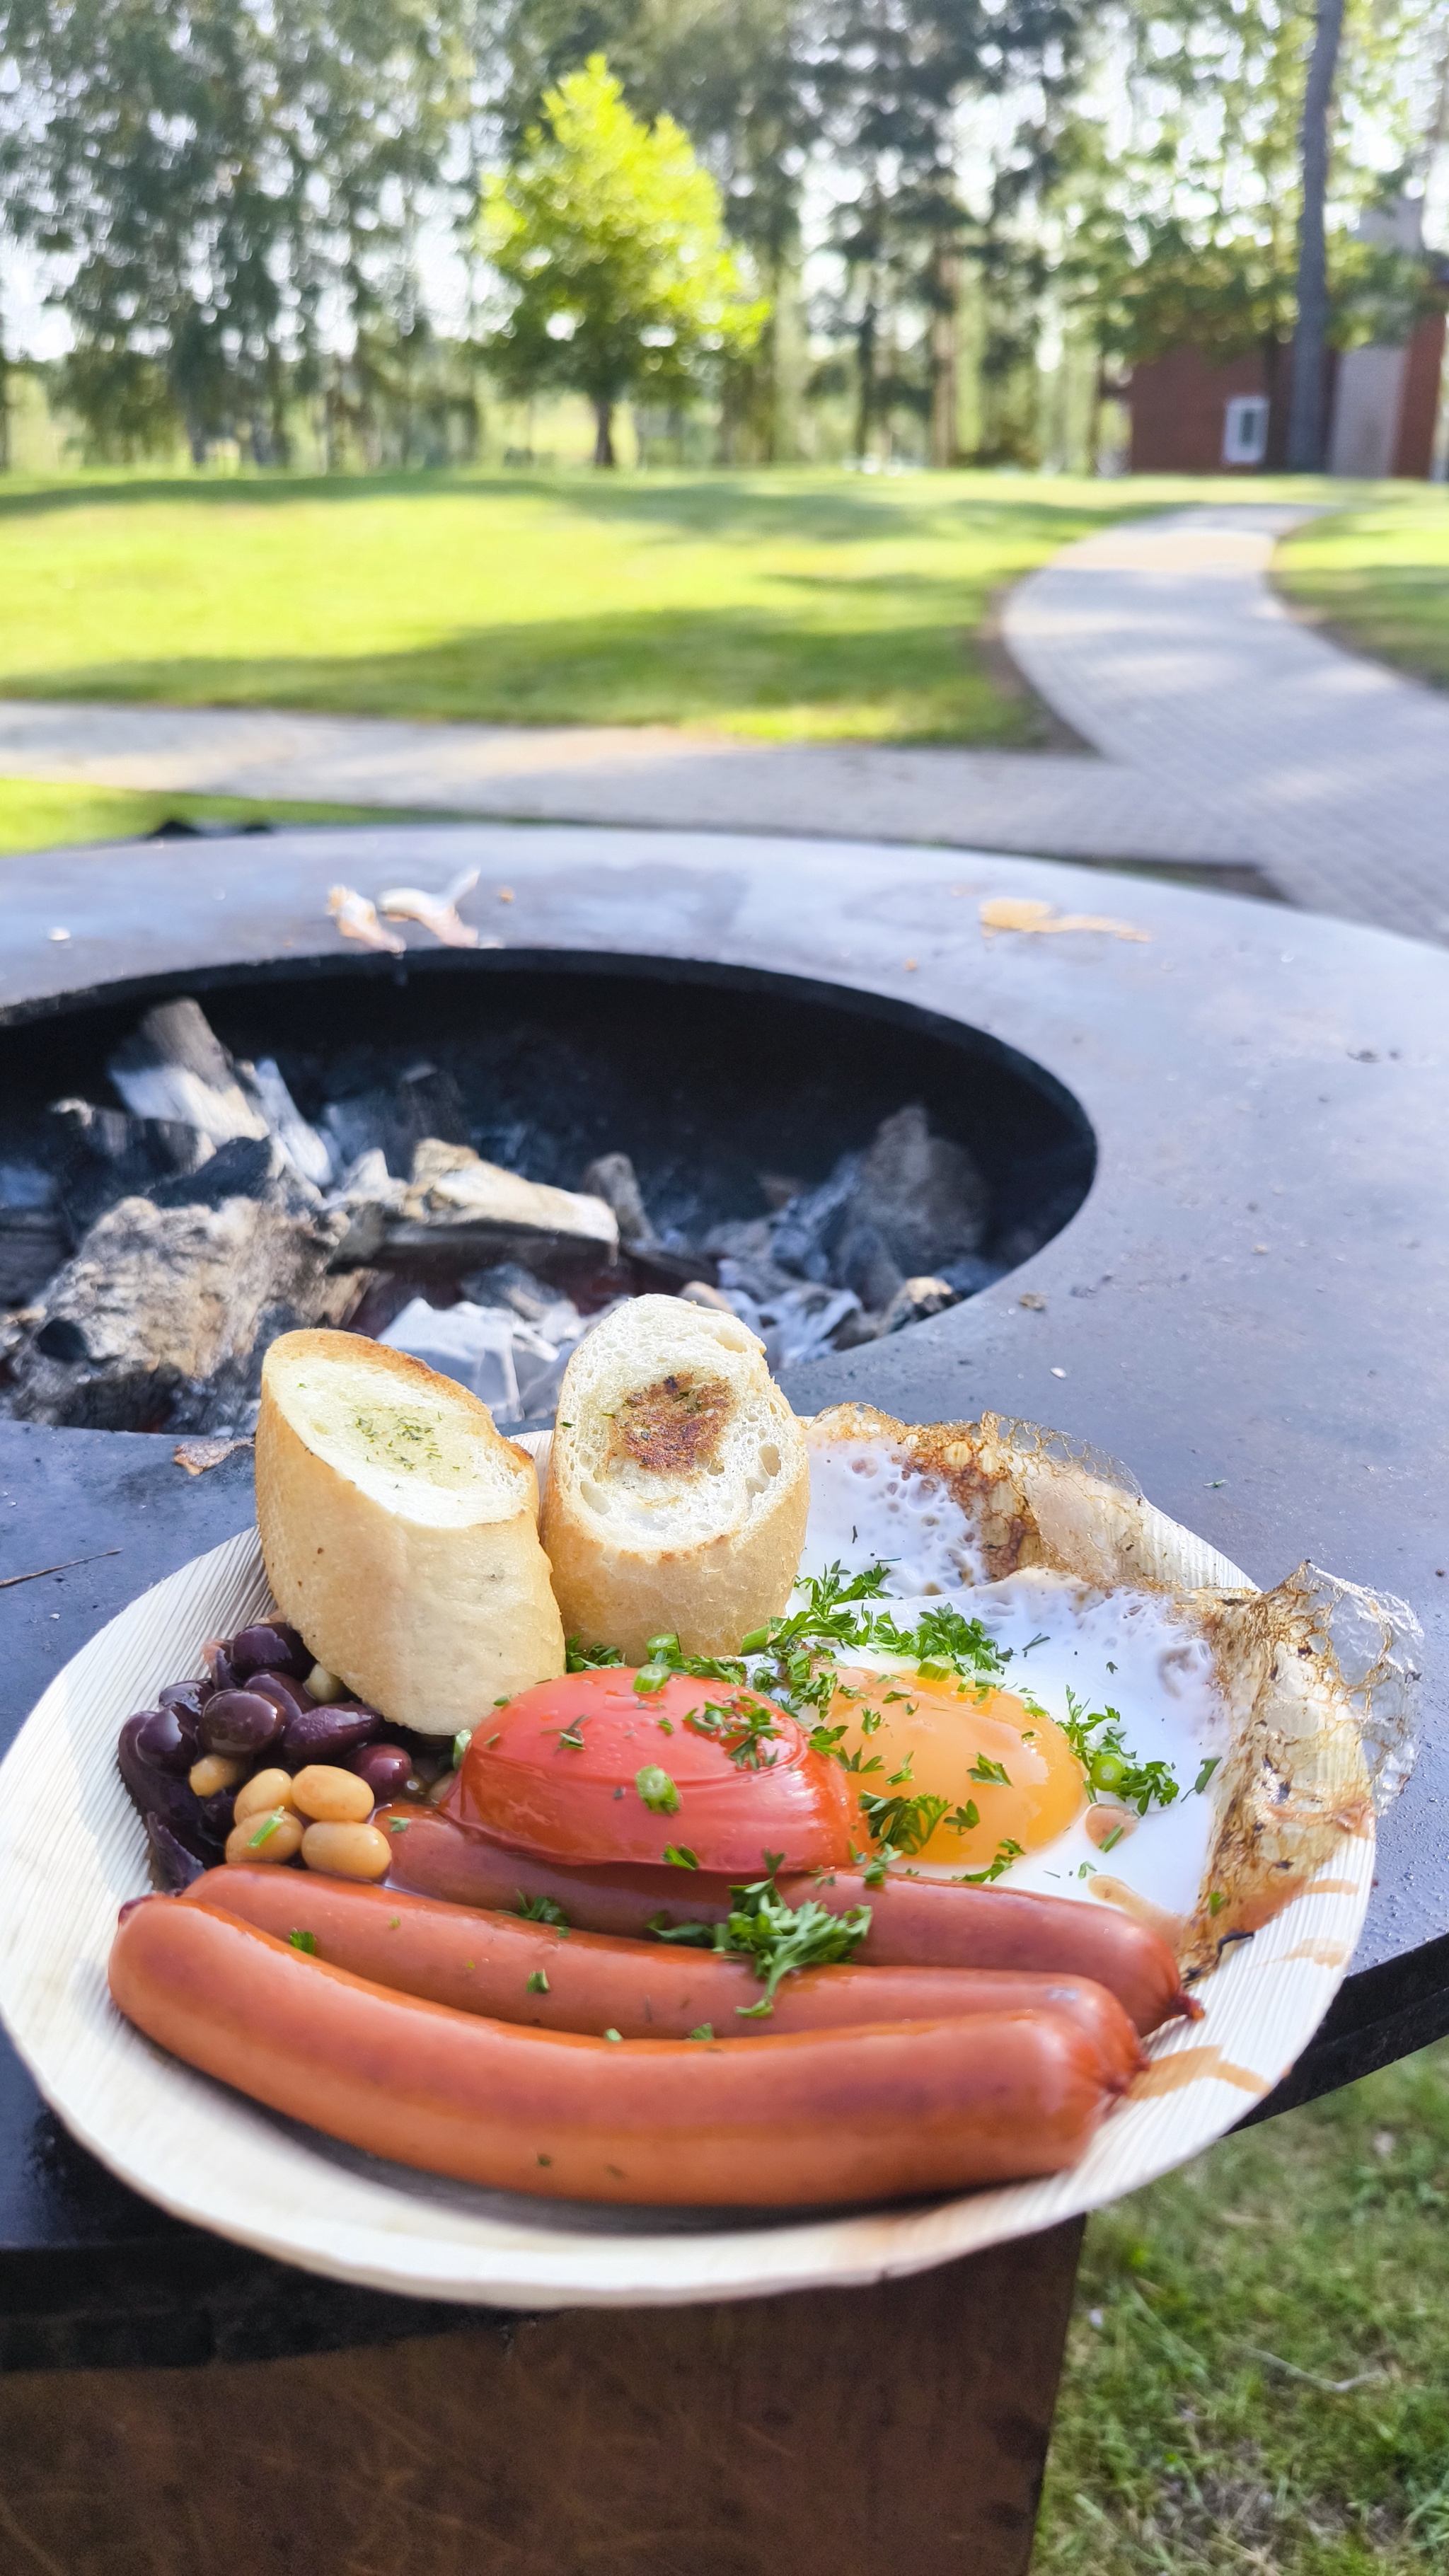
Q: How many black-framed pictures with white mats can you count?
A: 0